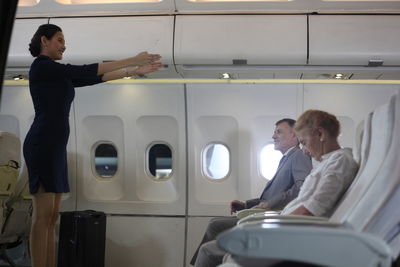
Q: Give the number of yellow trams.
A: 0